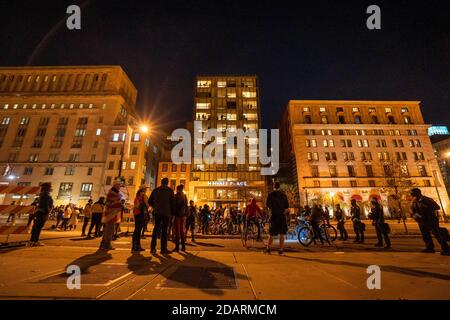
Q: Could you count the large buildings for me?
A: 3